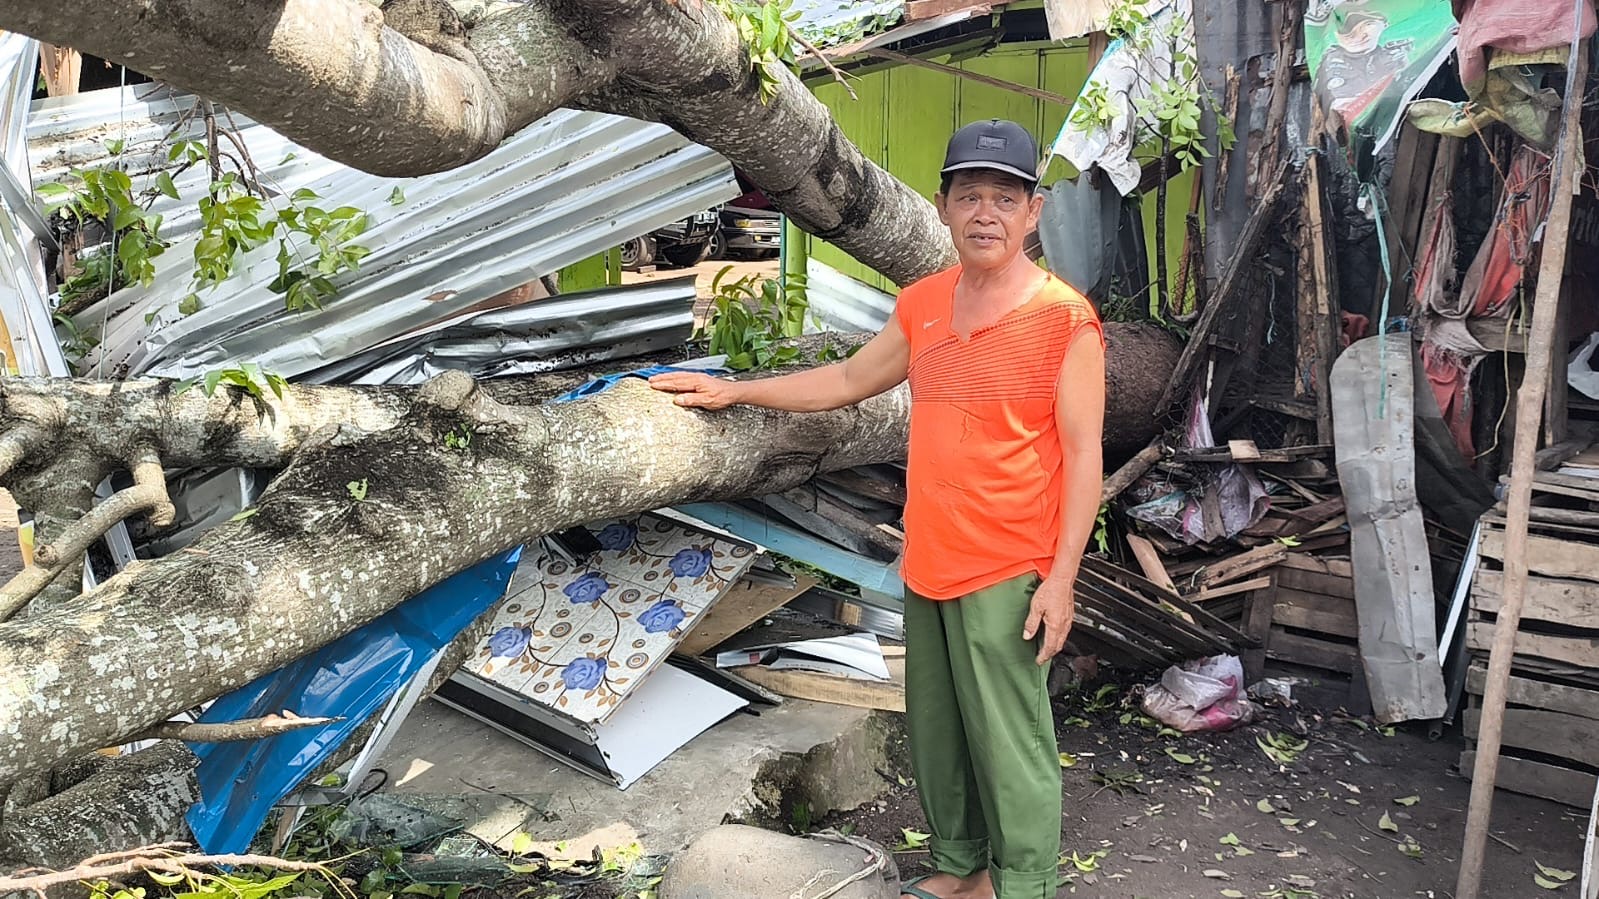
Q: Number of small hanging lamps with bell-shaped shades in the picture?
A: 0